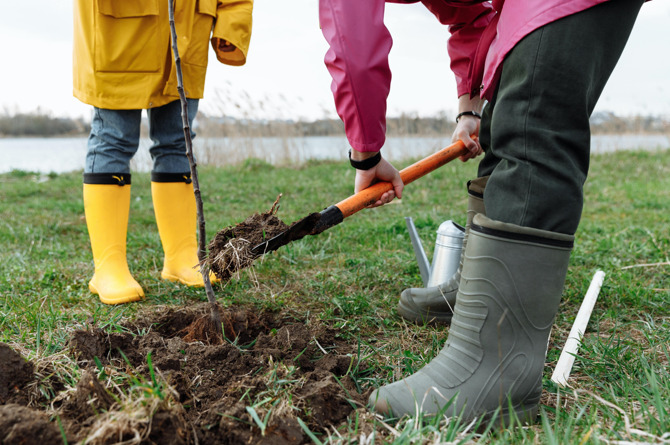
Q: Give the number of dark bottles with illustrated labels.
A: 0